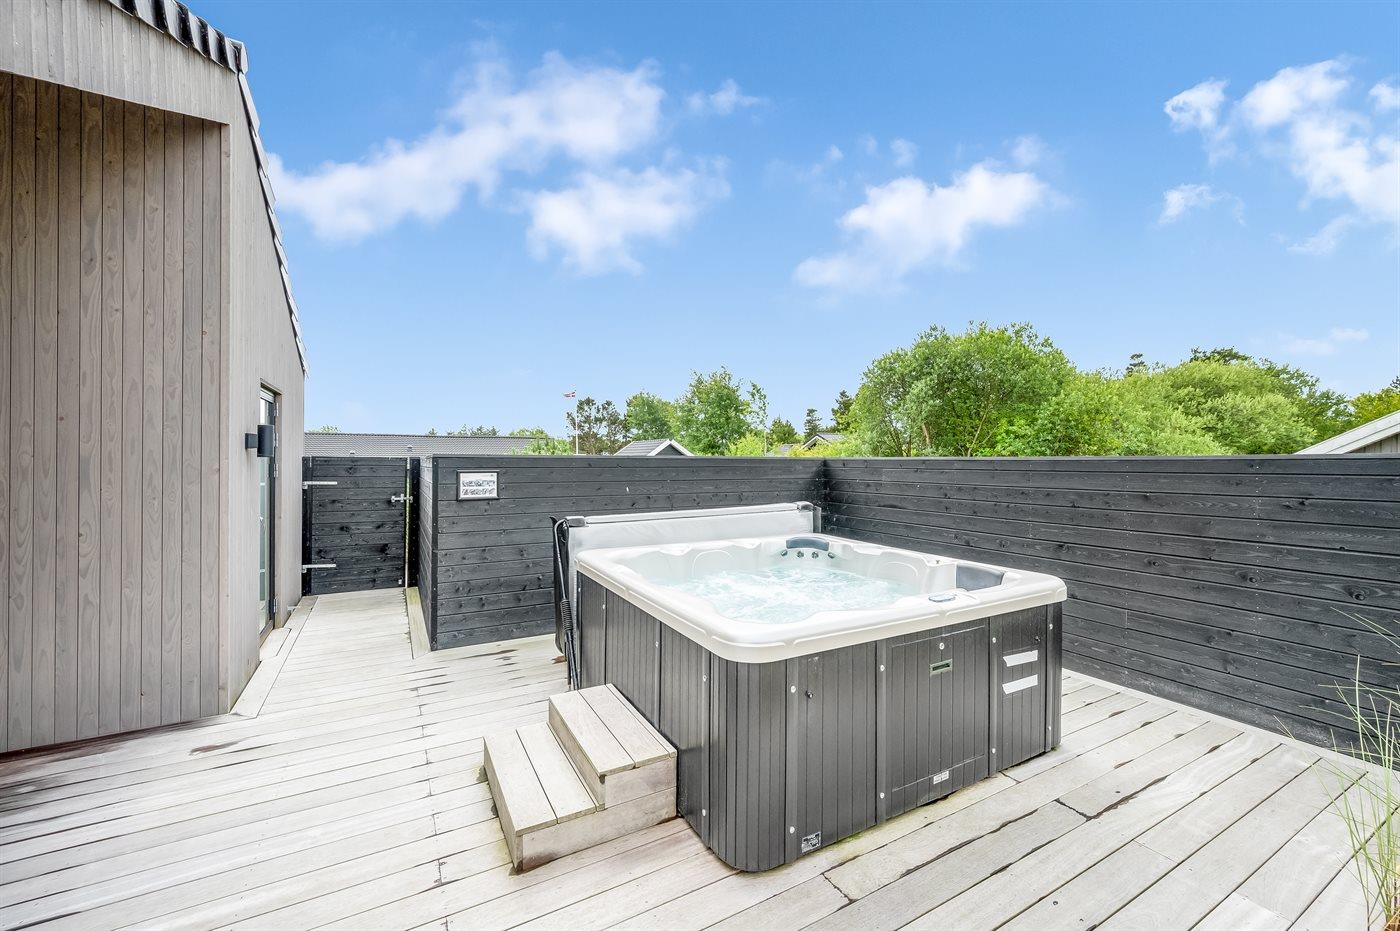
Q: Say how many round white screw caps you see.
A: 14